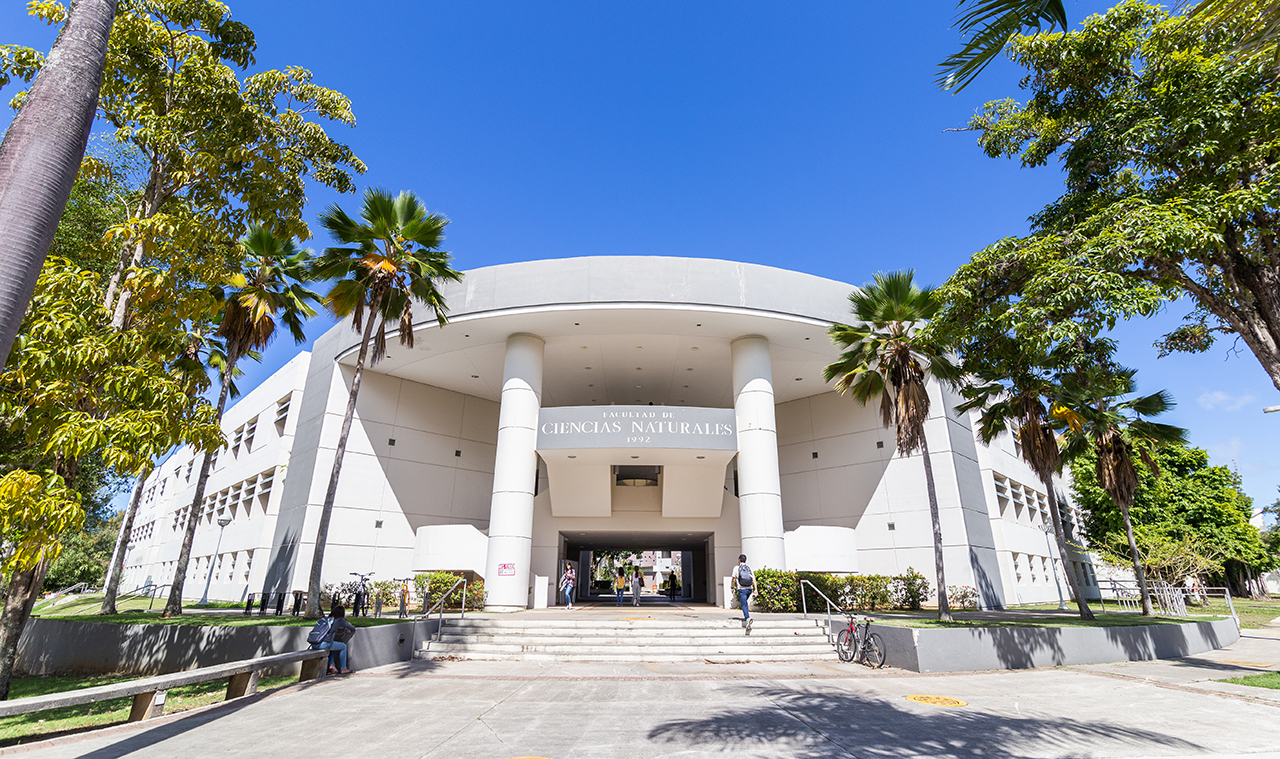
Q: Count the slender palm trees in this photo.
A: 6